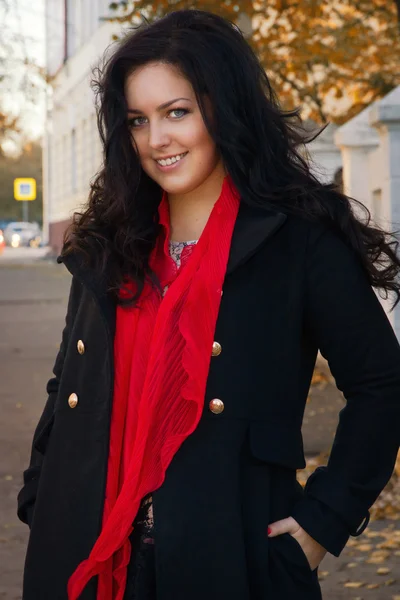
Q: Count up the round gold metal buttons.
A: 4